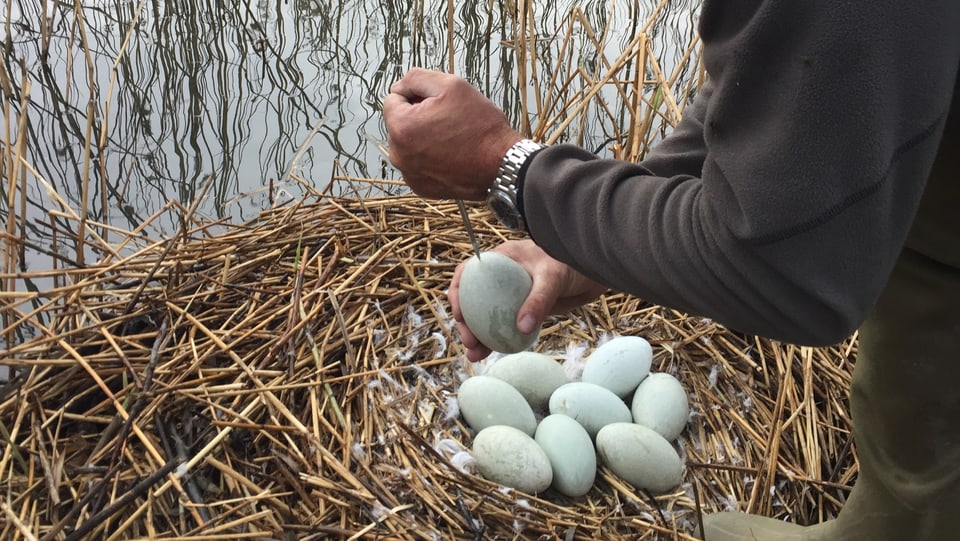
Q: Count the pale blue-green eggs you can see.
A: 9